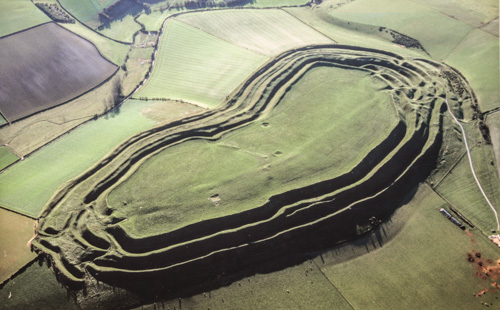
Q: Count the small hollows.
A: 3